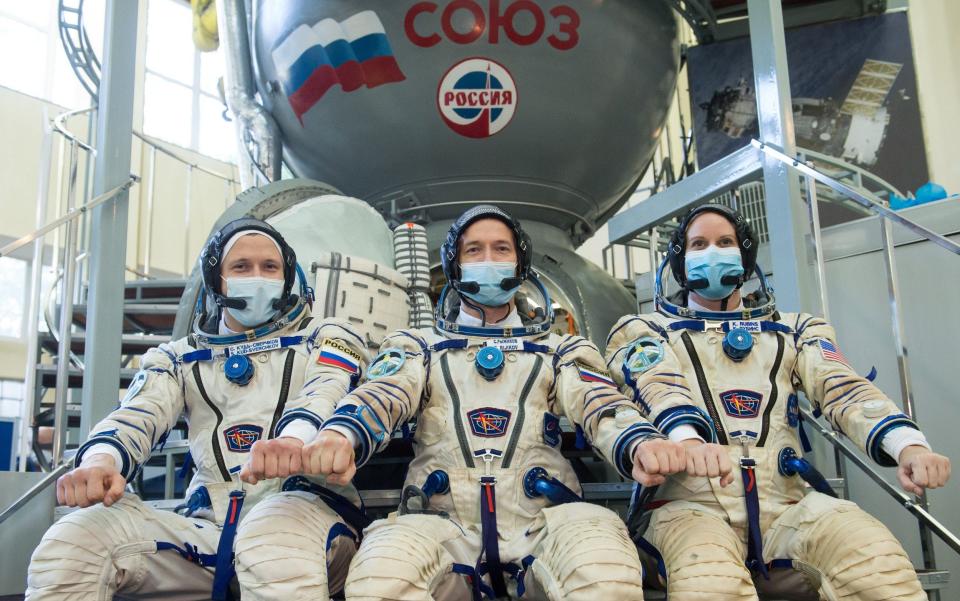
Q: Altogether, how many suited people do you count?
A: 3